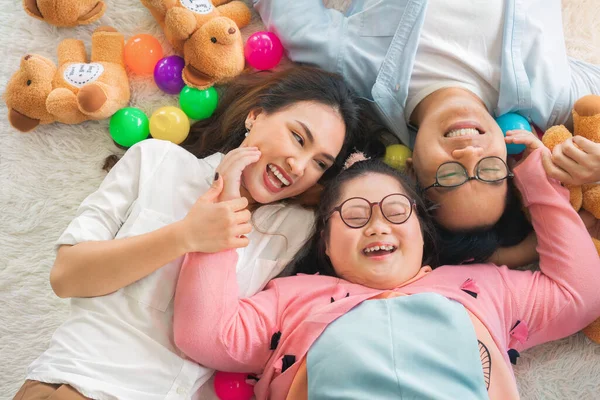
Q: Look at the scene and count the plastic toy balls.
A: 9